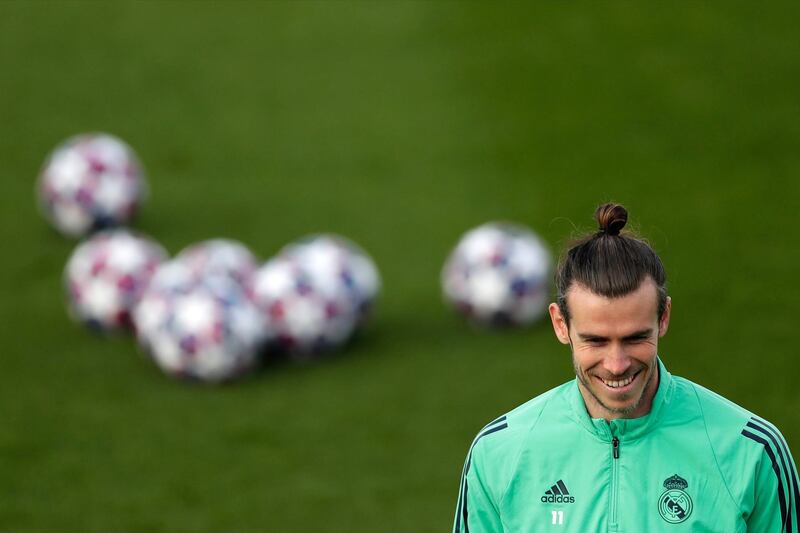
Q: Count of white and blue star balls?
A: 7